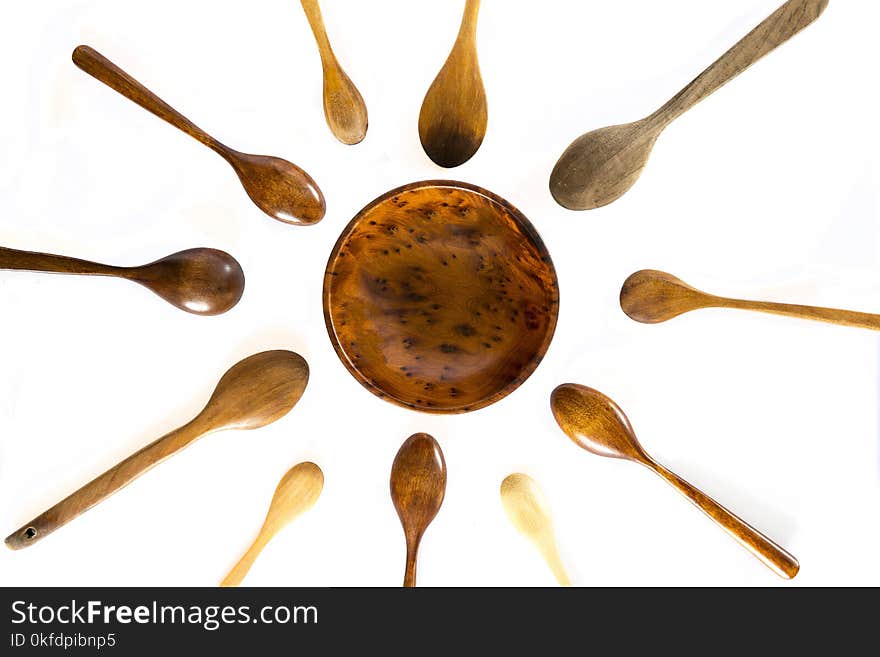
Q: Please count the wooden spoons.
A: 11